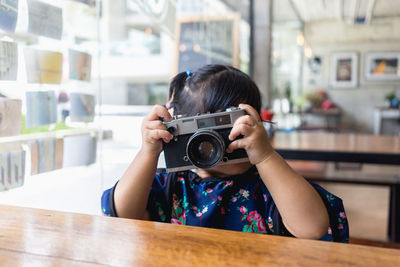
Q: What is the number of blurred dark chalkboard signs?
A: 1